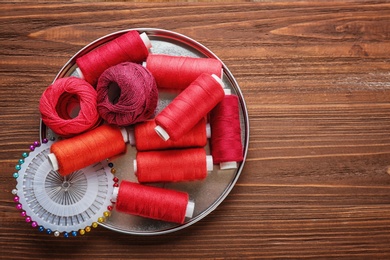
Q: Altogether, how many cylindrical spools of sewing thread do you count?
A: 8